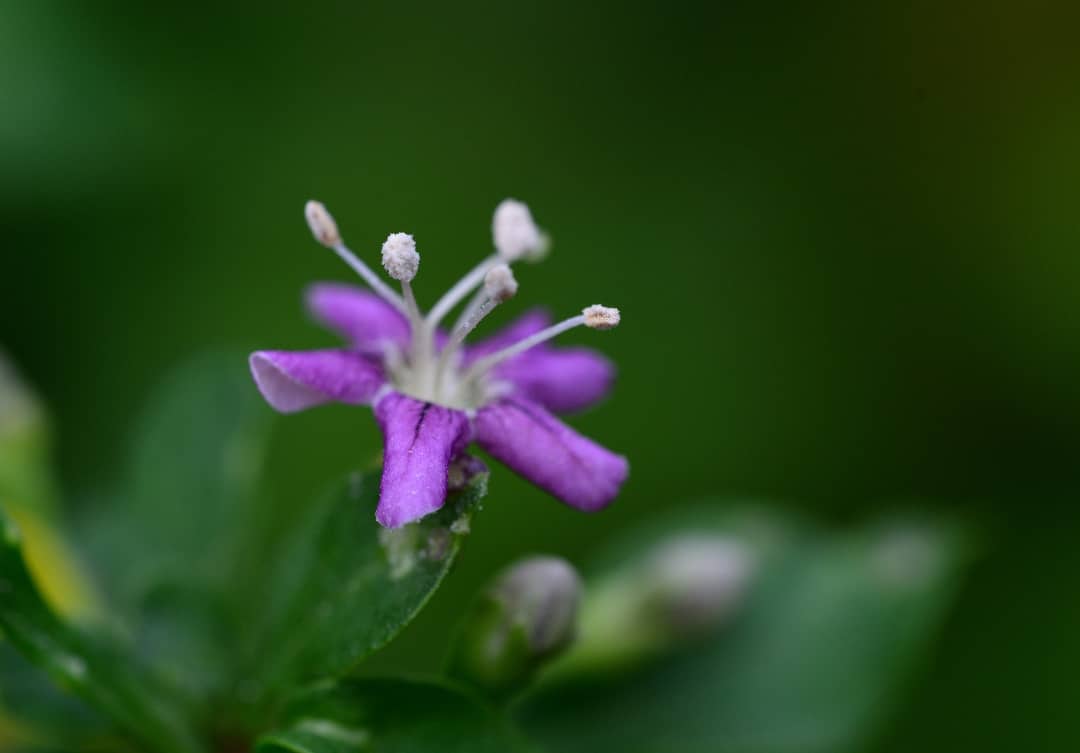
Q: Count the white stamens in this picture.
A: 5